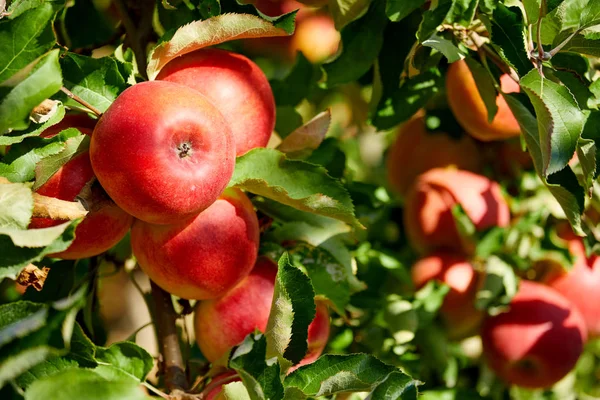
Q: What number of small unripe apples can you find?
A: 0